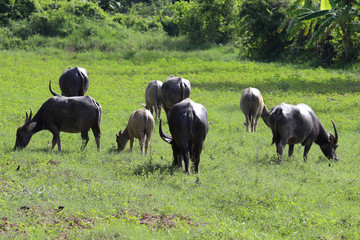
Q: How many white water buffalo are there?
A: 3